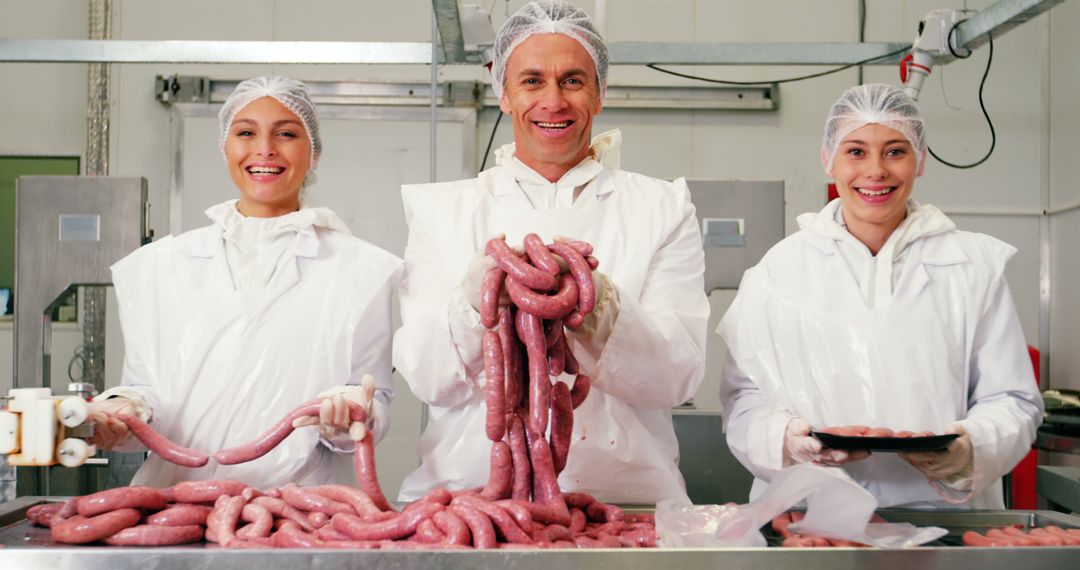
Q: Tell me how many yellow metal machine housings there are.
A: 0